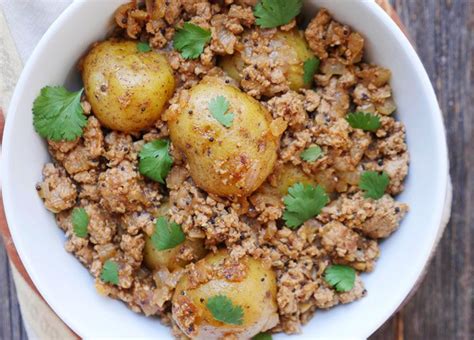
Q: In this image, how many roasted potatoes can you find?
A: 6